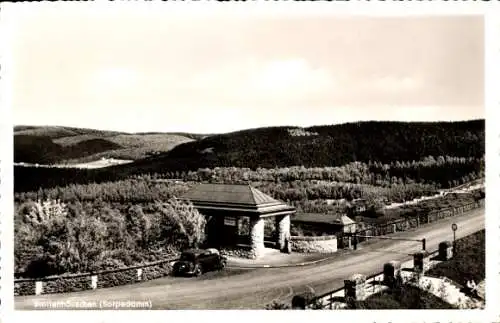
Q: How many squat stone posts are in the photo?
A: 5